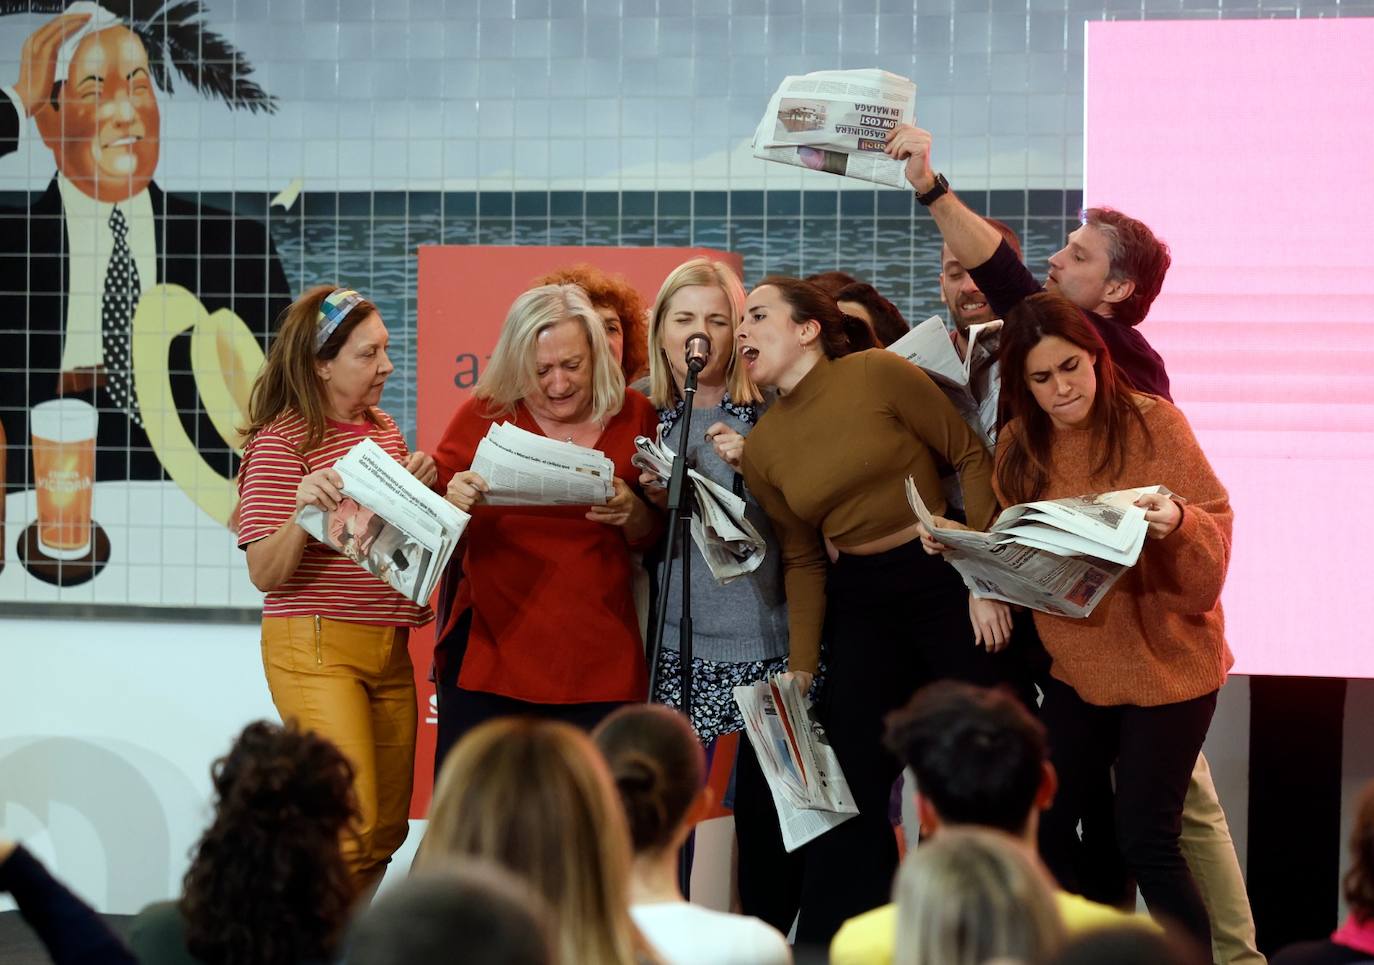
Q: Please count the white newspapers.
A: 7